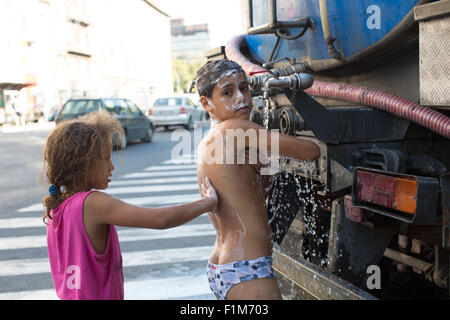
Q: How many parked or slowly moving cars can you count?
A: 2